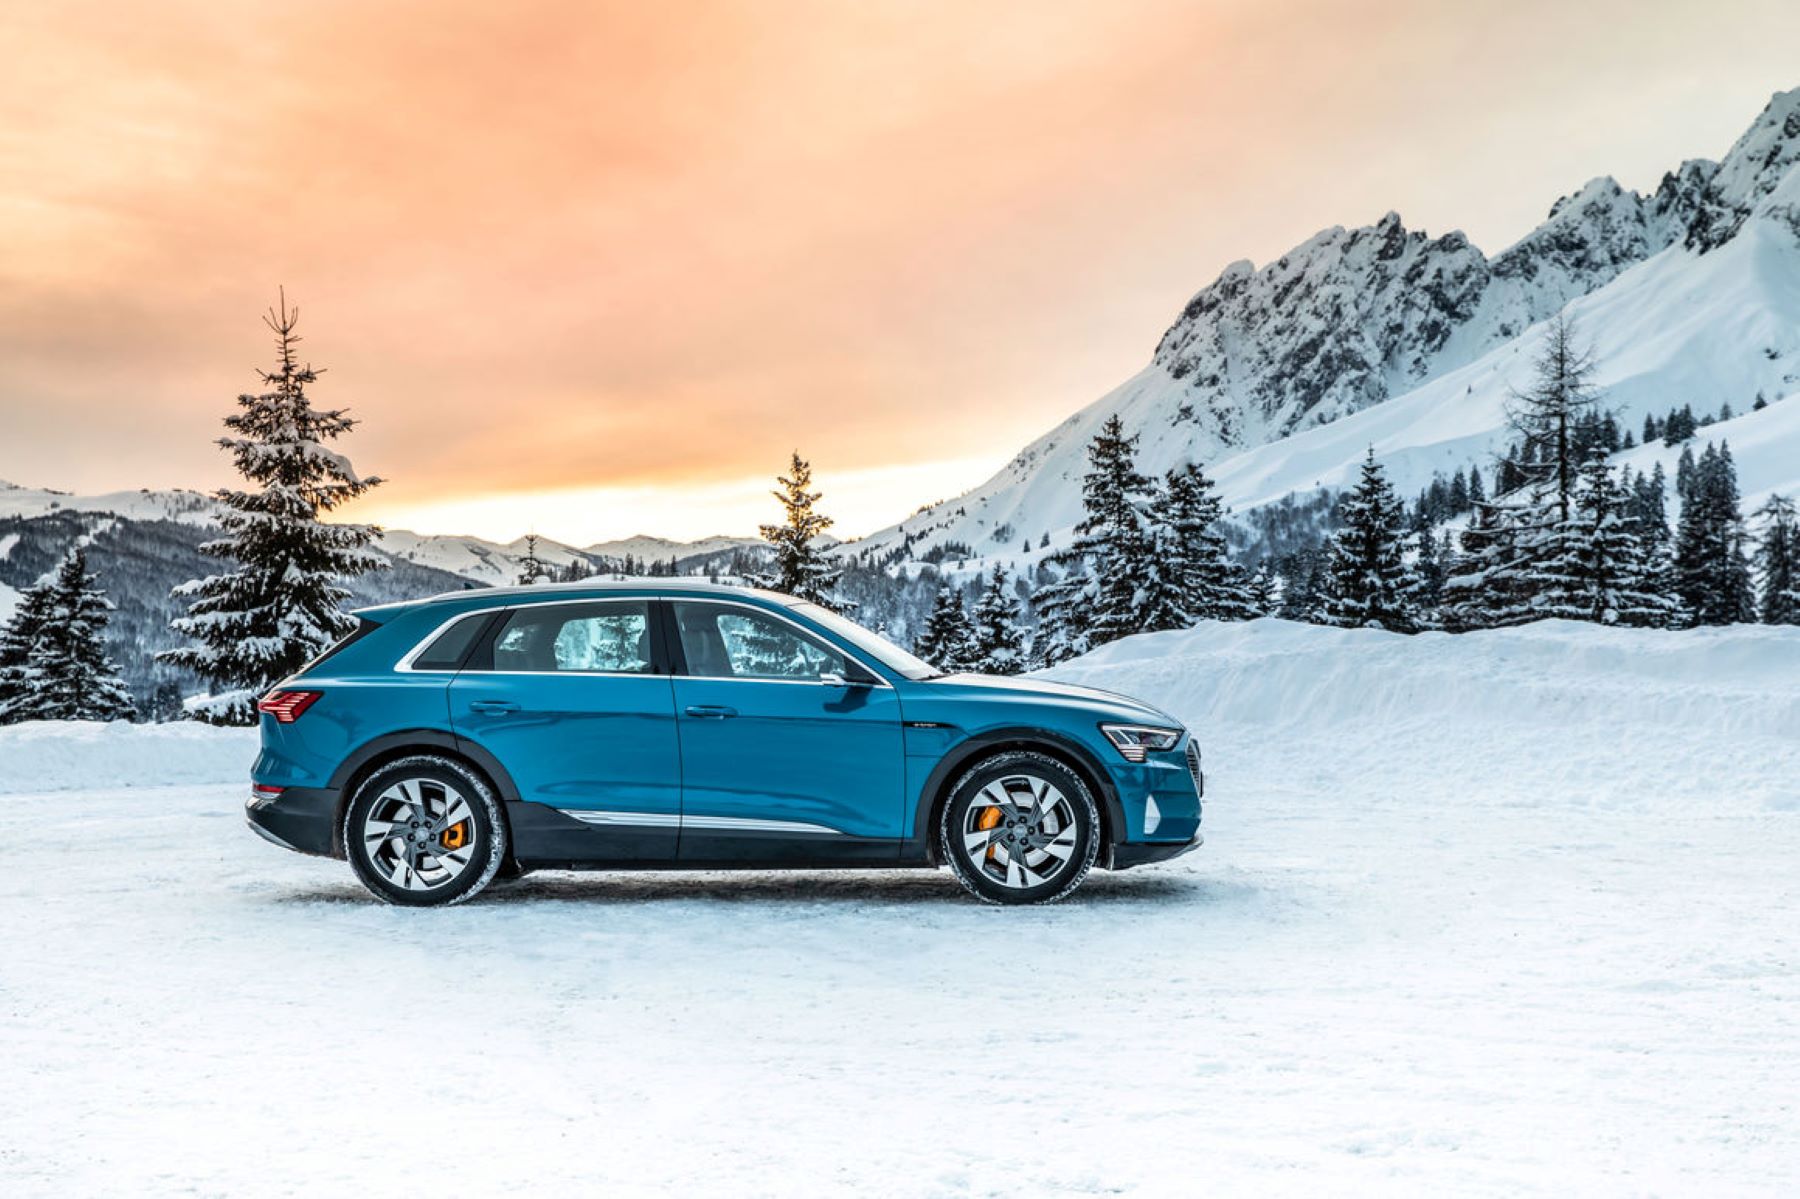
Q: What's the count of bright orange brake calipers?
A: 2